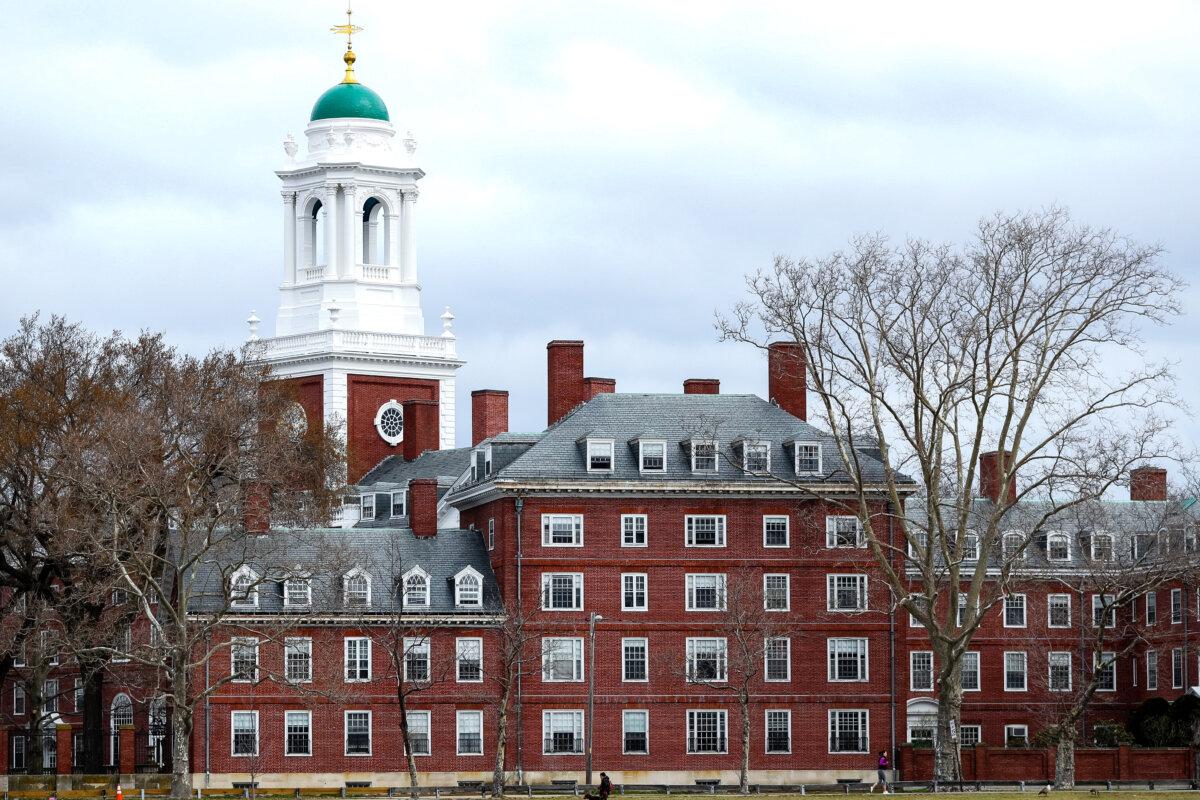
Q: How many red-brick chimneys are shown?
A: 10